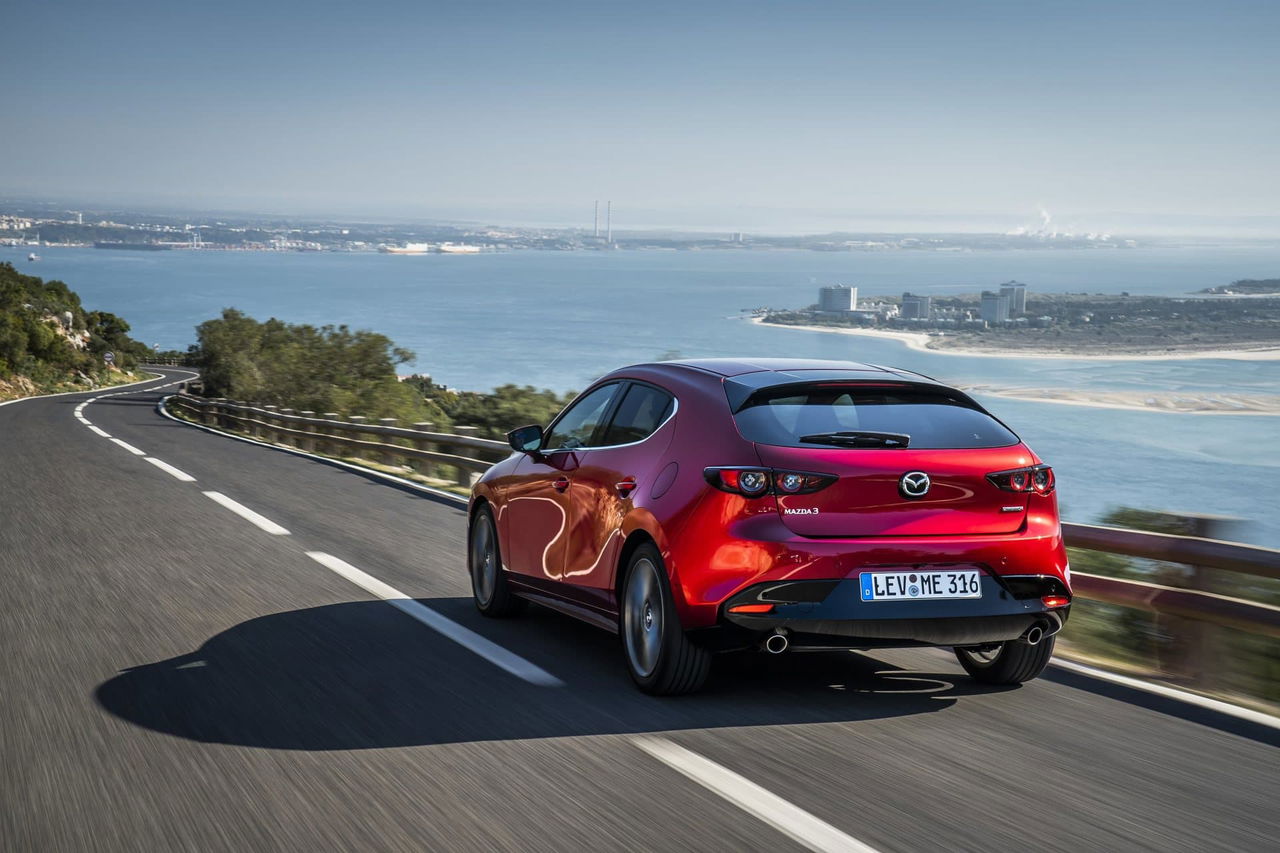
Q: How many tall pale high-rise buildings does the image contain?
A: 4